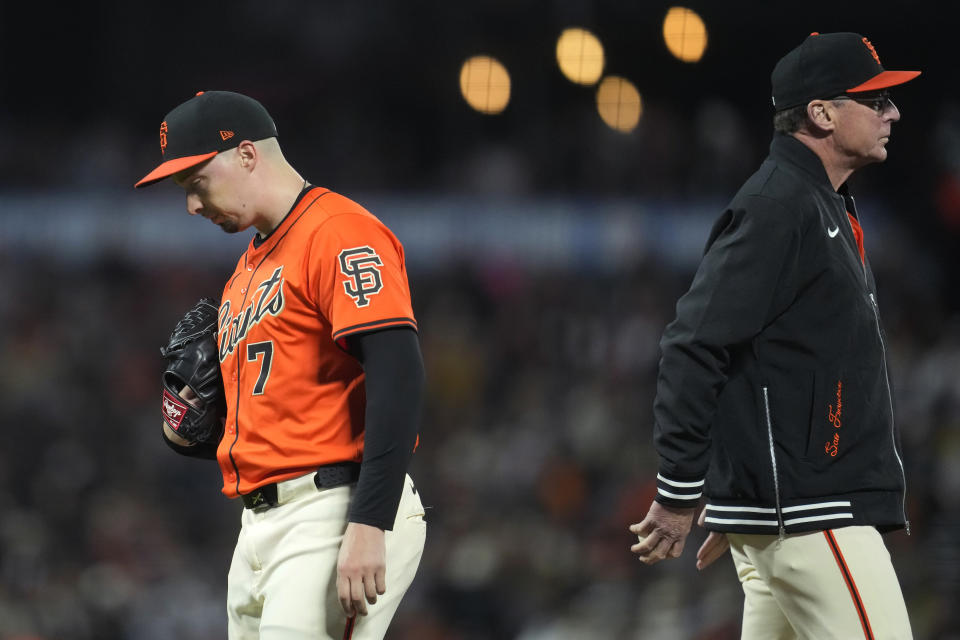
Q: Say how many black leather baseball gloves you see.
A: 1